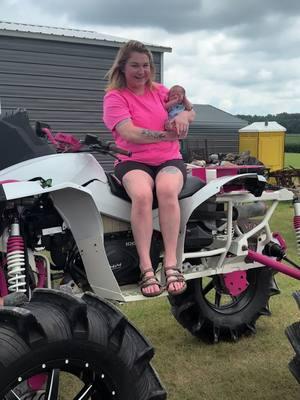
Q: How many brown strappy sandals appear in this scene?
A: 2